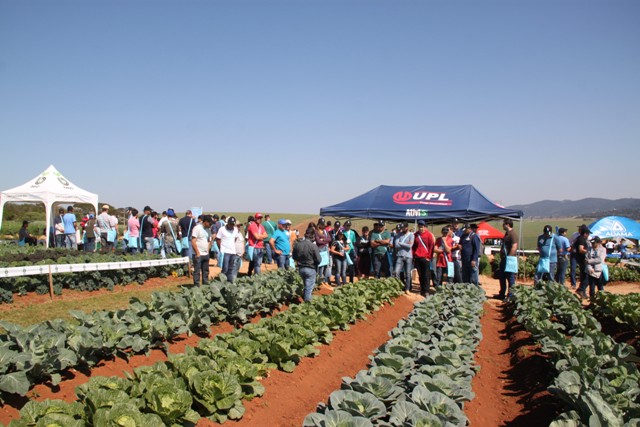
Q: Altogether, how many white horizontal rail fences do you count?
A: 1